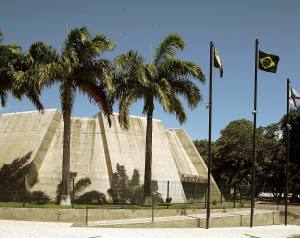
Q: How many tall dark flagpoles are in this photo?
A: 3